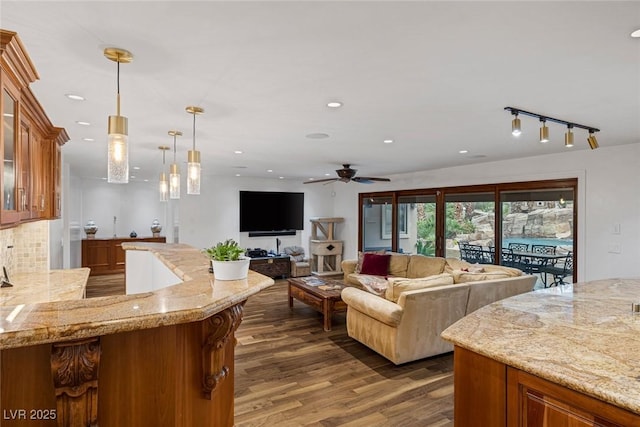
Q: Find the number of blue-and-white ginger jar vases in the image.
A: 2